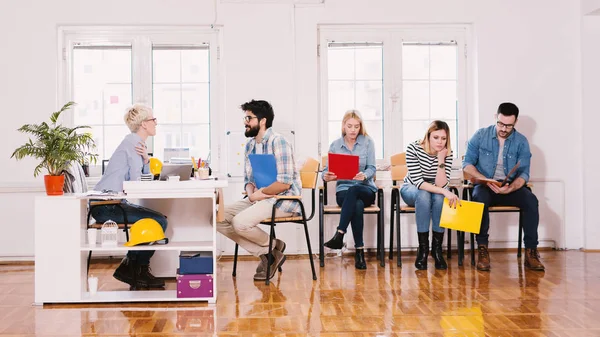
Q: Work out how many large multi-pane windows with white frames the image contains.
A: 2